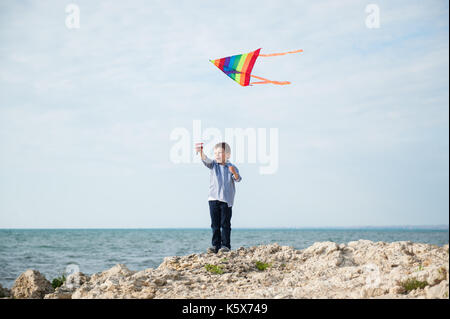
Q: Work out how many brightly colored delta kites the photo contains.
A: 1